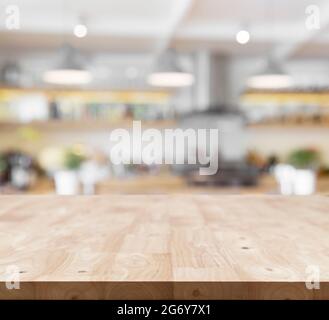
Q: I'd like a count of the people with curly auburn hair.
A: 0